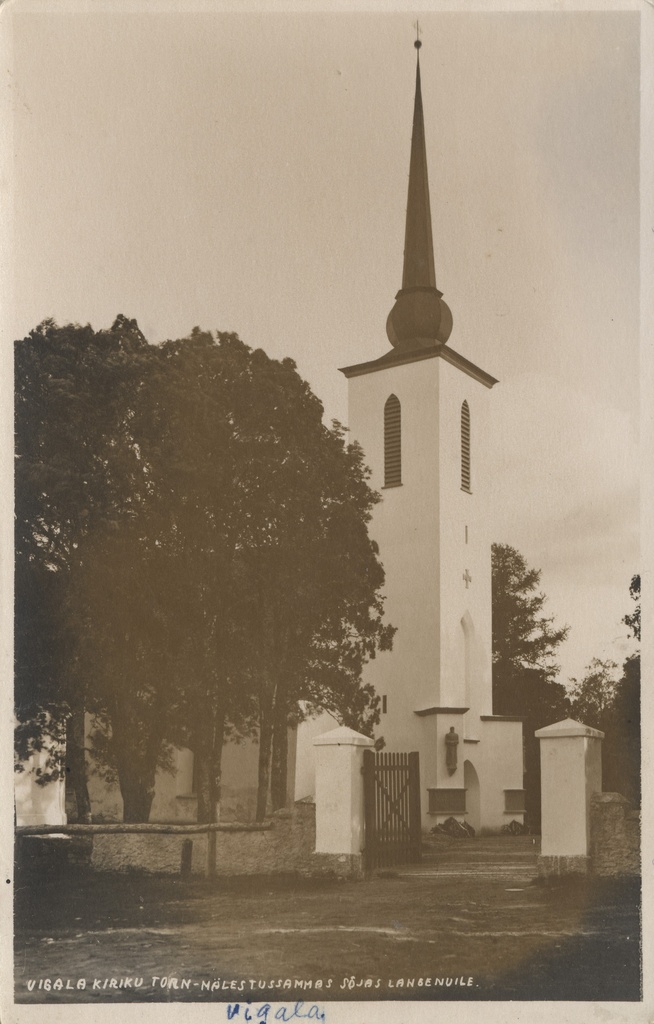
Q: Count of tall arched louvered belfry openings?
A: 2